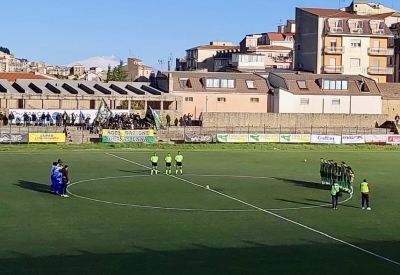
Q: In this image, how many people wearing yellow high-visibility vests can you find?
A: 2